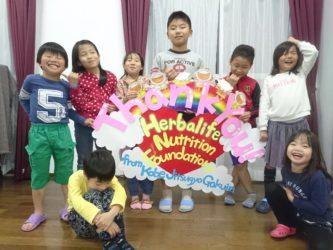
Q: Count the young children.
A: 8